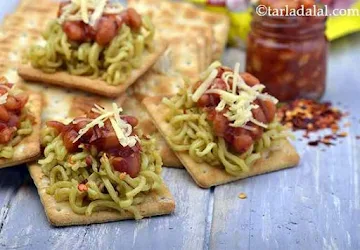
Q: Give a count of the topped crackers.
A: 4